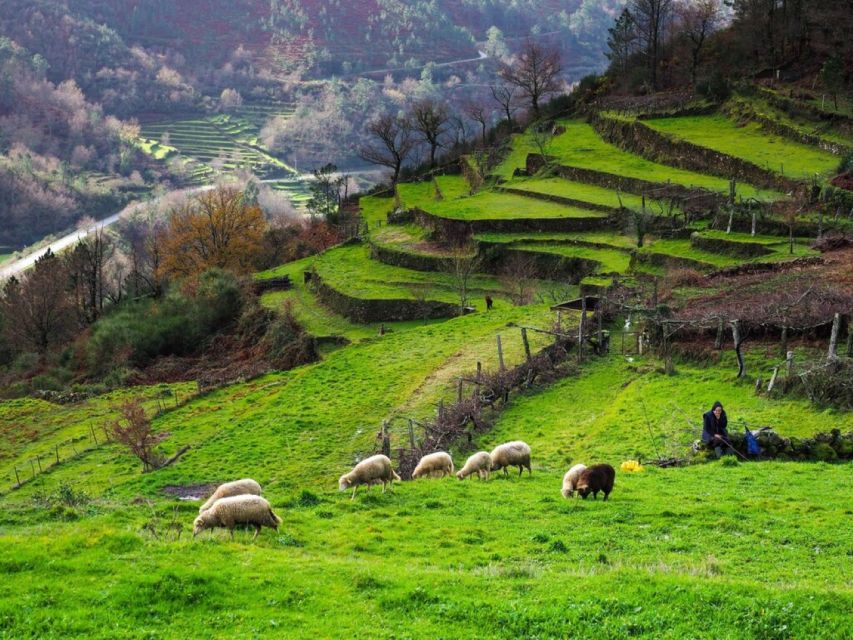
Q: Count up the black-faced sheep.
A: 1